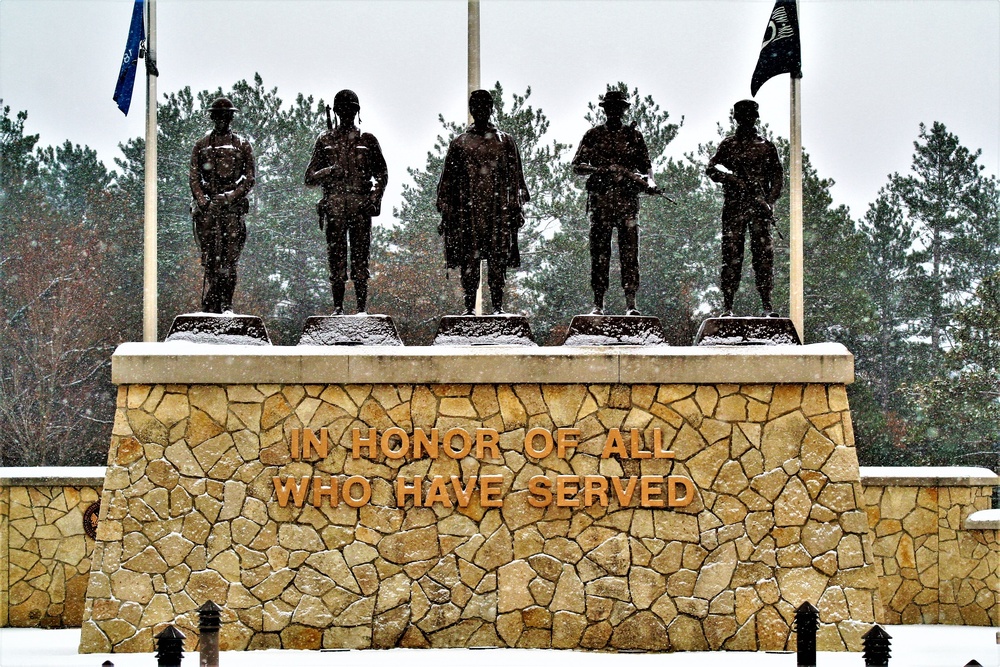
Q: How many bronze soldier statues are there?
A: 5